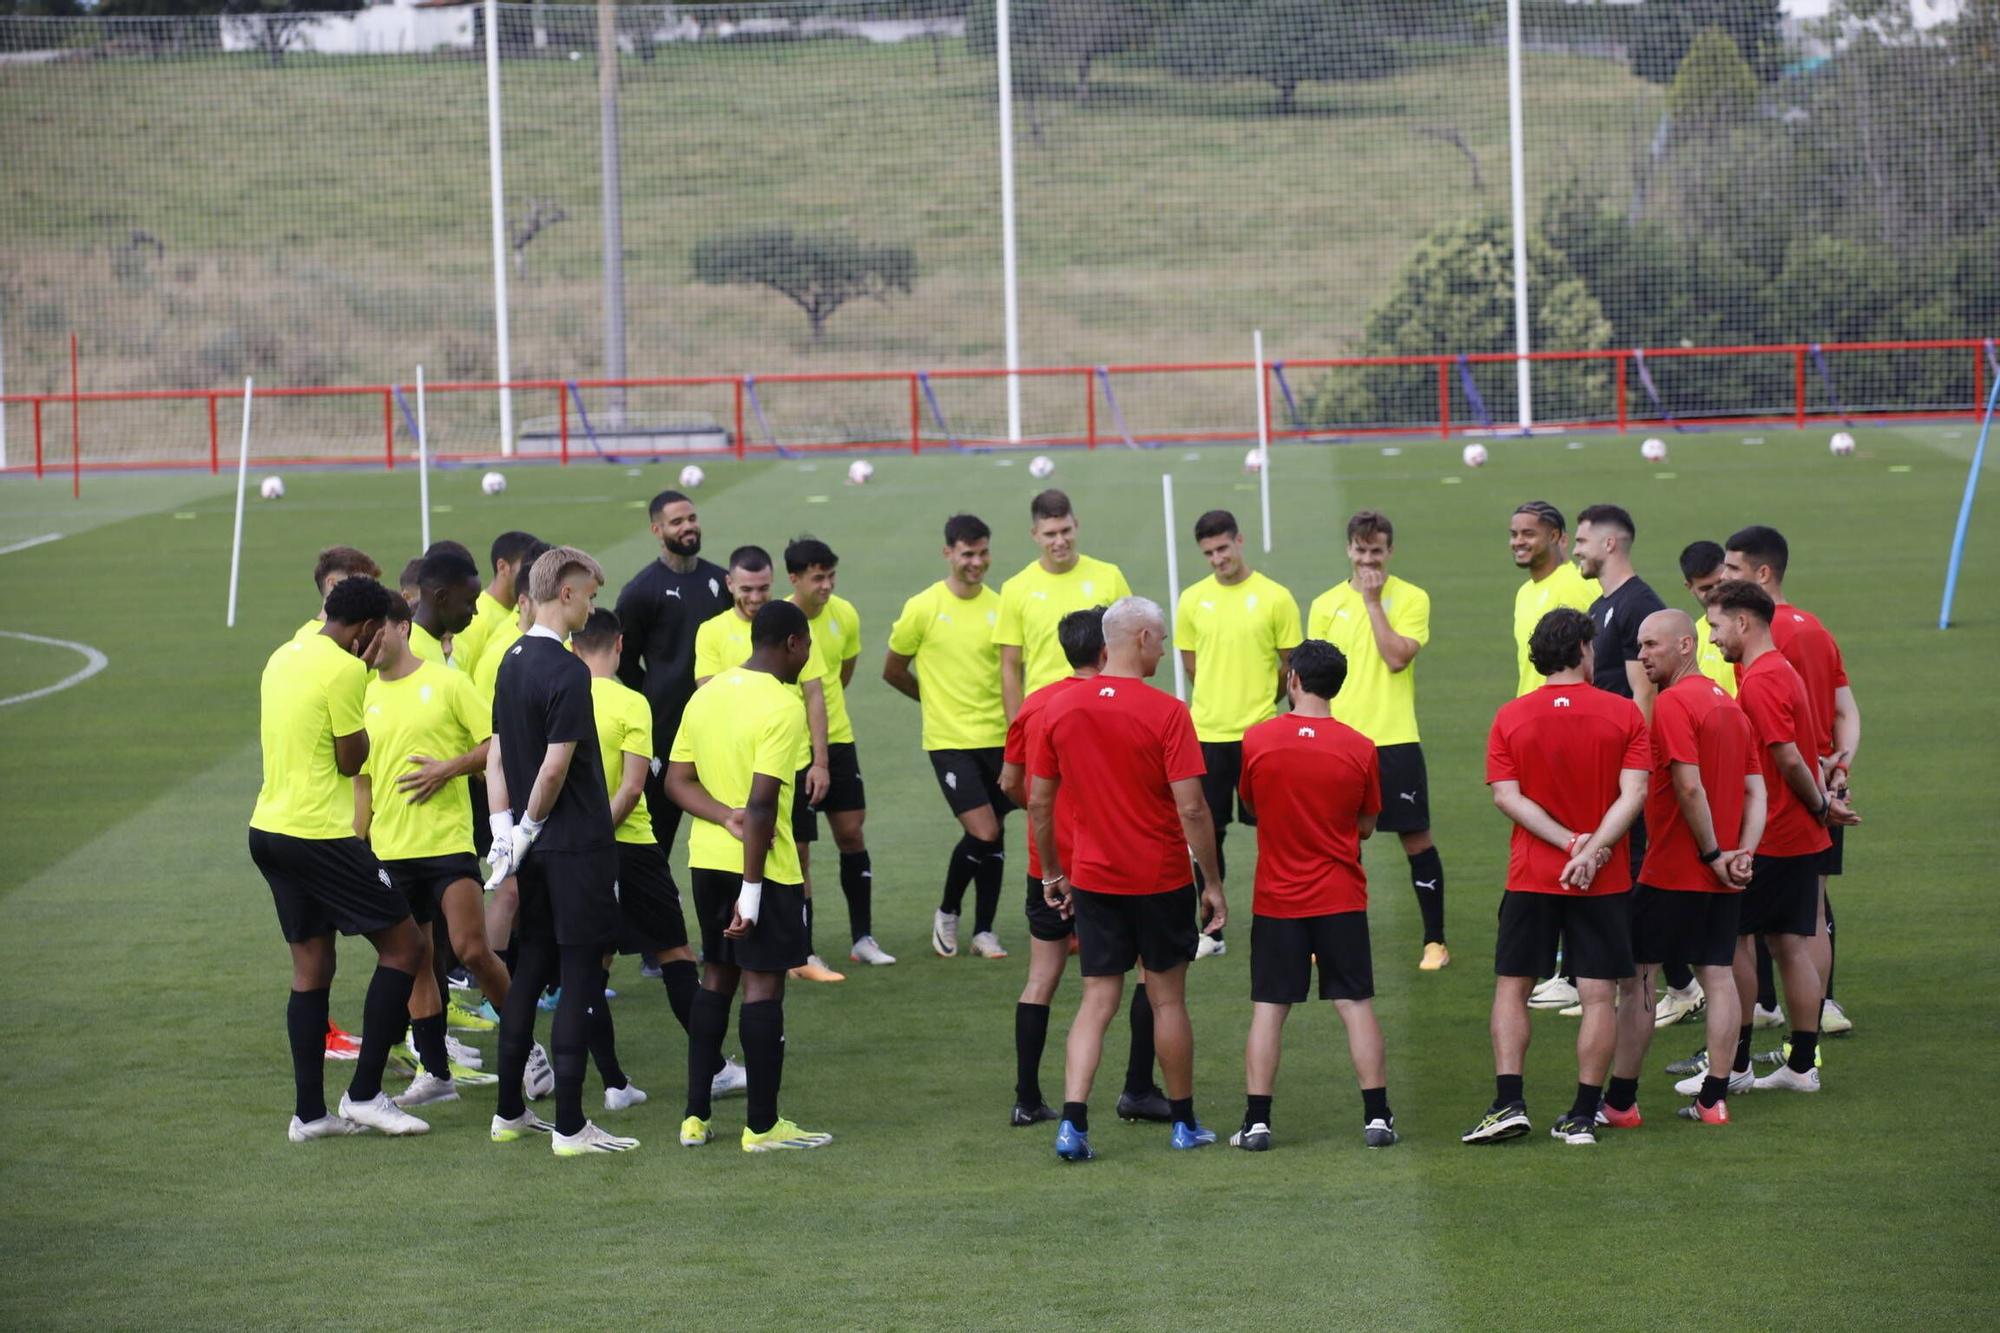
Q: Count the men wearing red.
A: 7